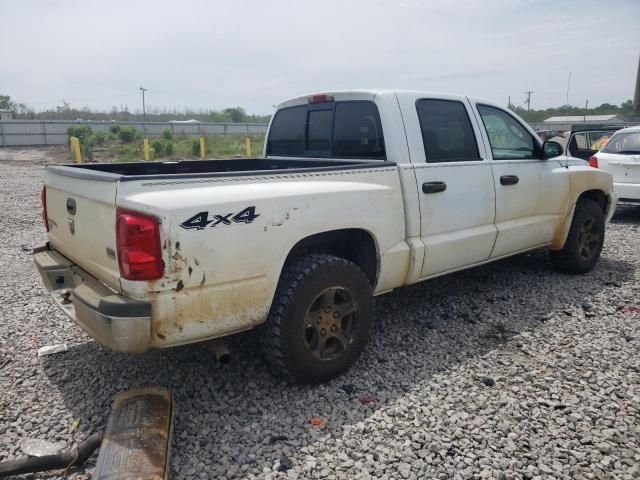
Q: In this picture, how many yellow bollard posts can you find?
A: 4